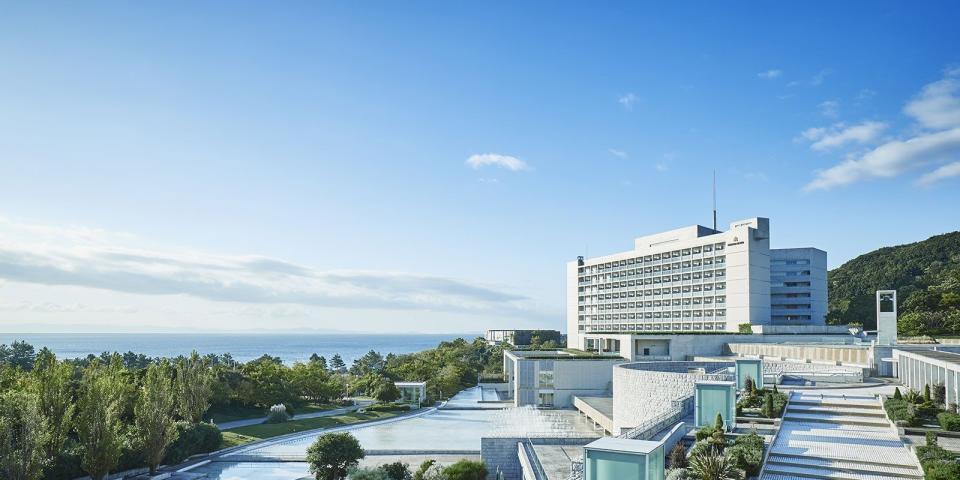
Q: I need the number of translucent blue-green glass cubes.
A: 3